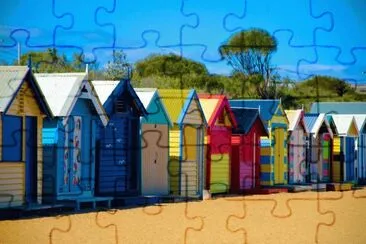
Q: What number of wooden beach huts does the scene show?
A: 12